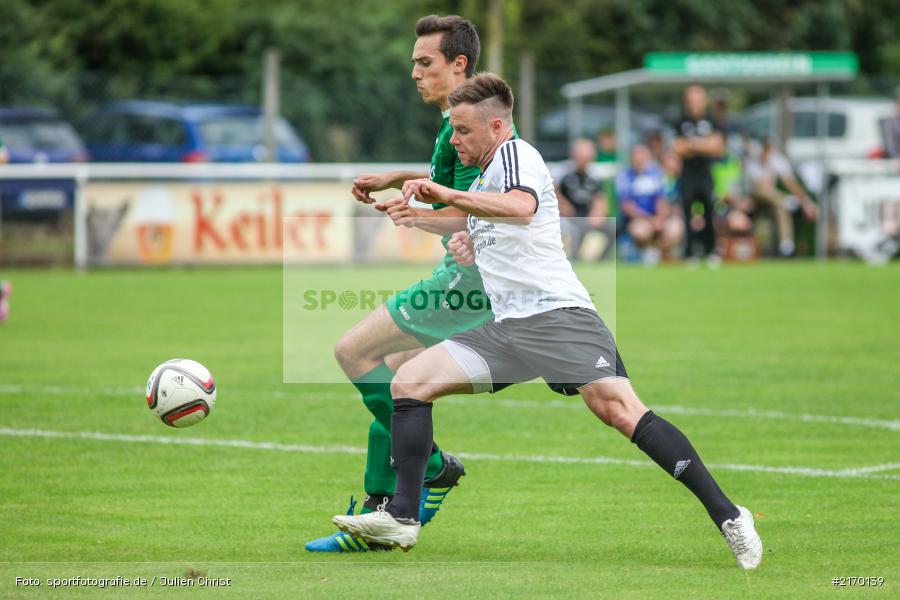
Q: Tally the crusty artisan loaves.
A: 0